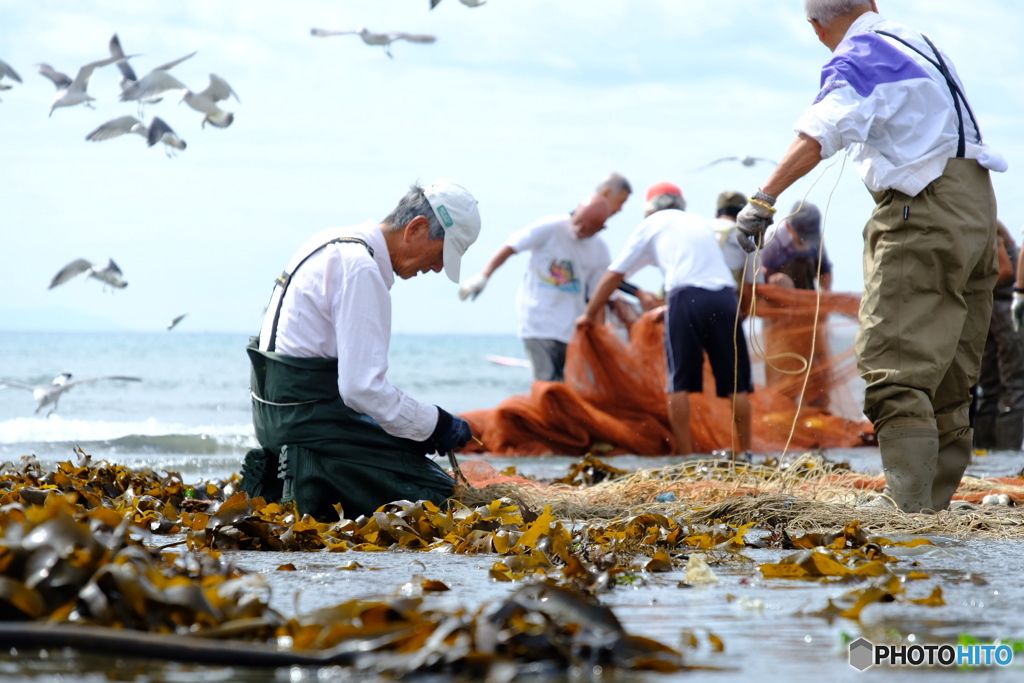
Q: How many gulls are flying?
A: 11